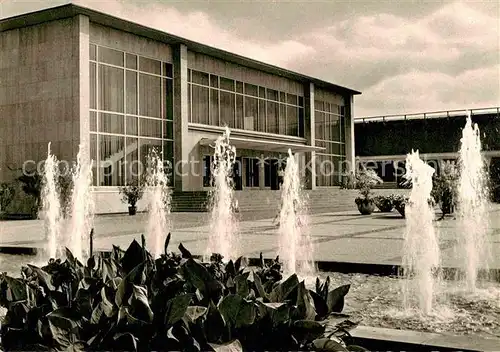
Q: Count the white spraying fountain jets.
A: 7